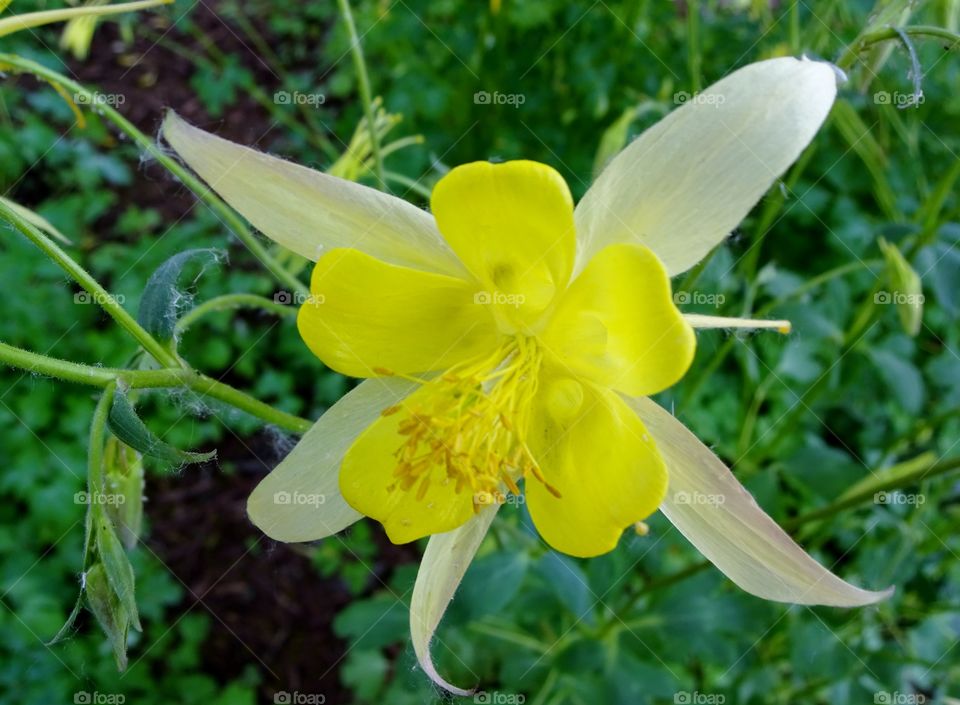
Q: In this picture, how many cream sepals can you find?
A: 5